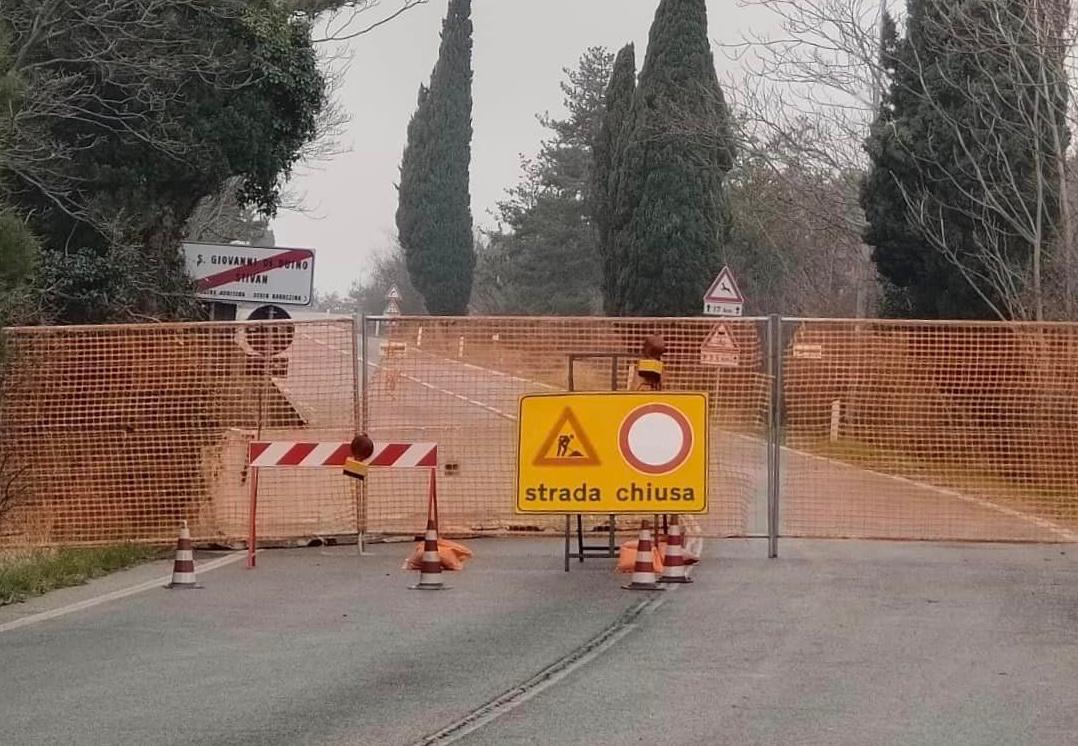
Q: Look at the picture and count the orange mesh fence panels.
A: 3